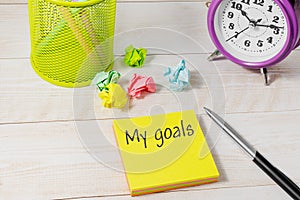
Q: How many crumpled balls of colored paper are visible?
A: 5